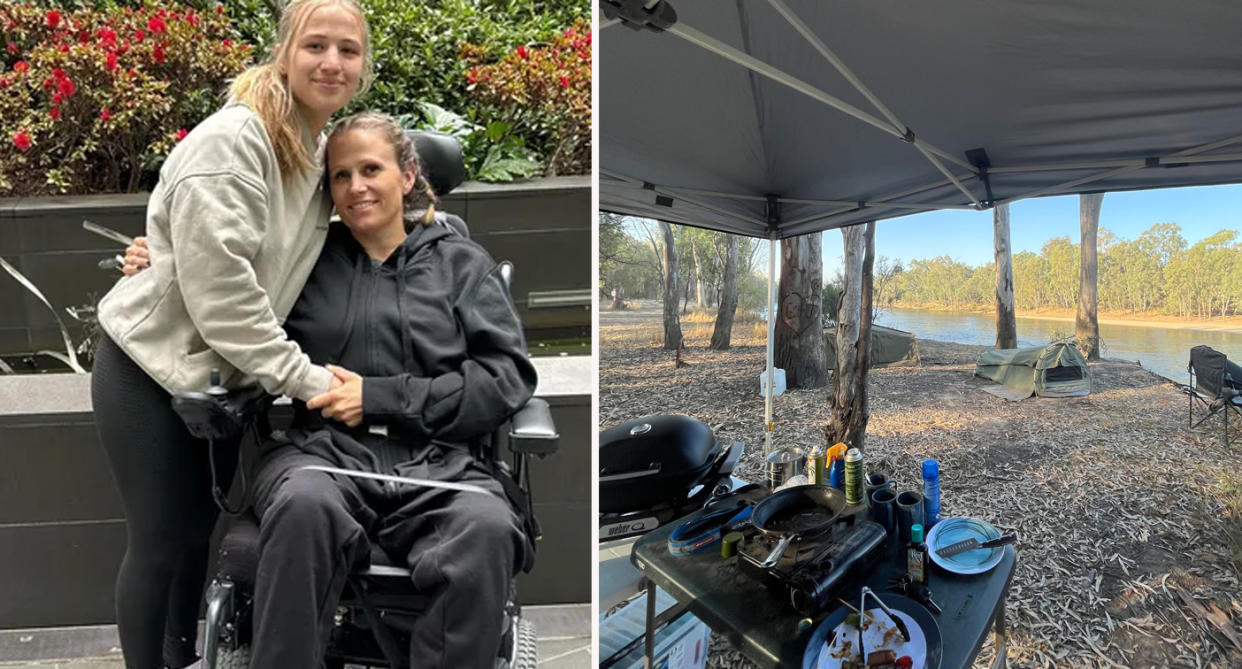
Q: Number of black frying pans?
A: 1